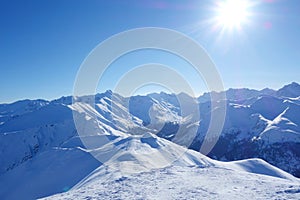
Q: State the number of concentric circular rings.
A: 2